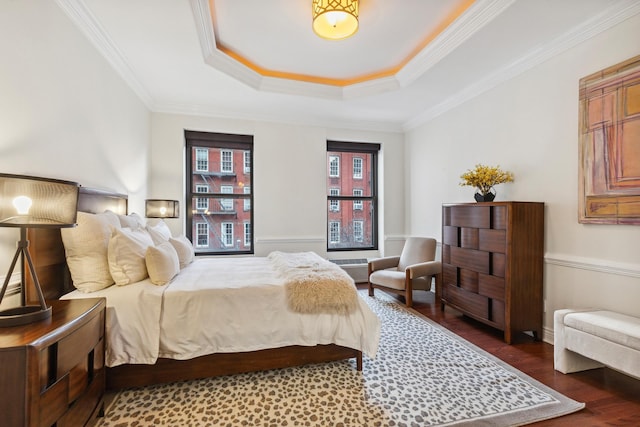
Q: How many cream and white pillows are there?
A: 6